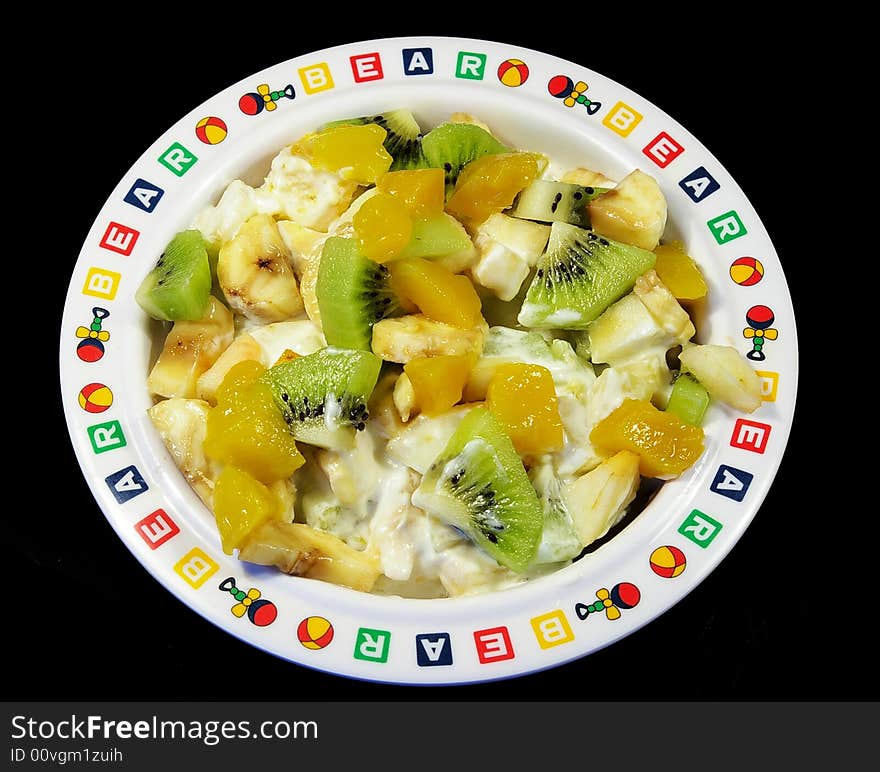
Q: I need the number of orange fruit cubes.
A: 11